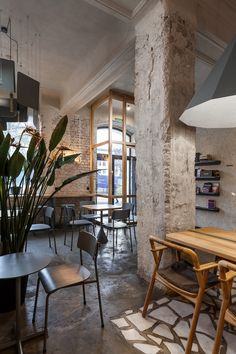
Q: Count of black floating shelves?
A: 4